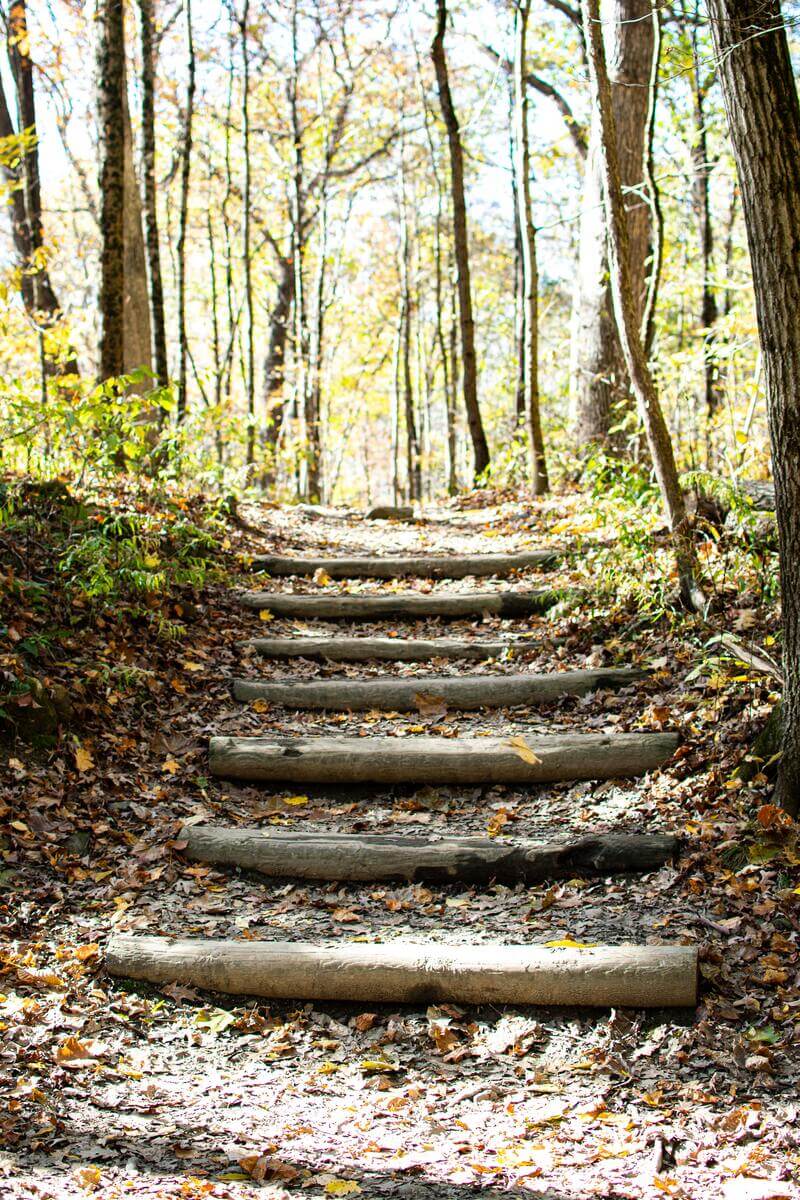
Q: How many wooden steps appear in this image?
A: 7